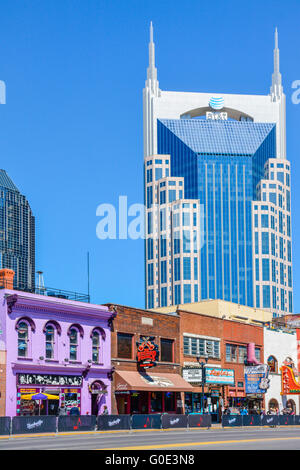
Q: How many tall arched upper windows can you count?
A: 4